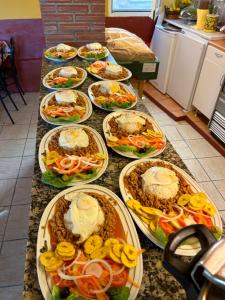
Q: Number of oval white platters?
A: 10